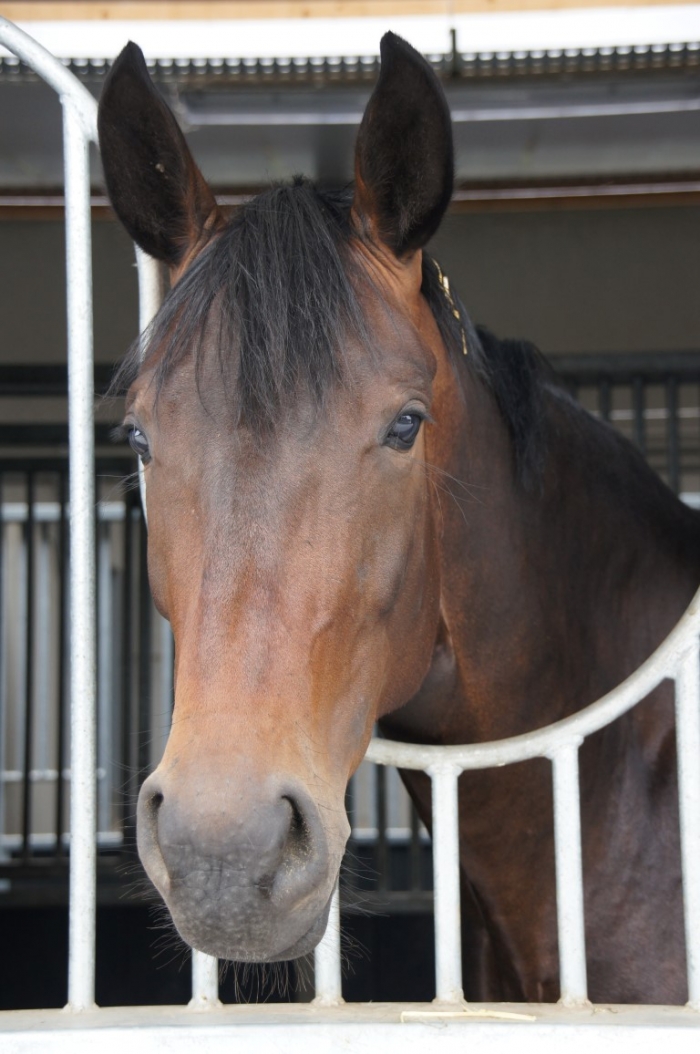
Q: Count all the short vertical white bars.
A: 5